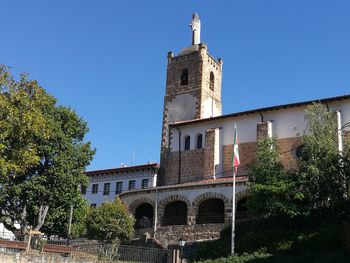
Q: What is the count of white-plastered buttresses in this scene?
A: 3